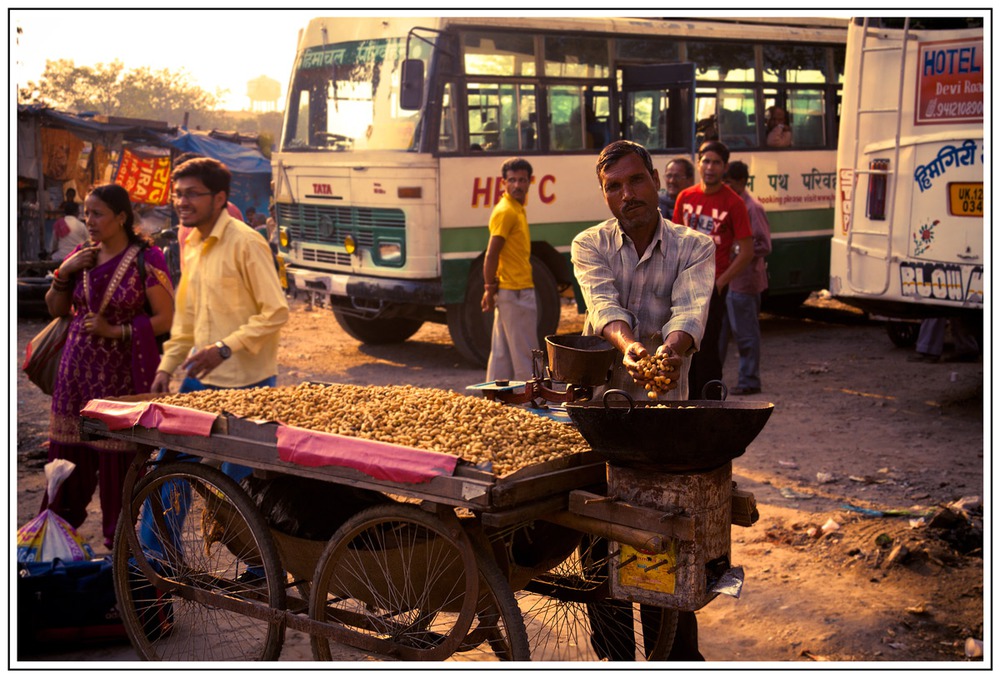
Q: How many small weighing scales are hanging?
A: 0